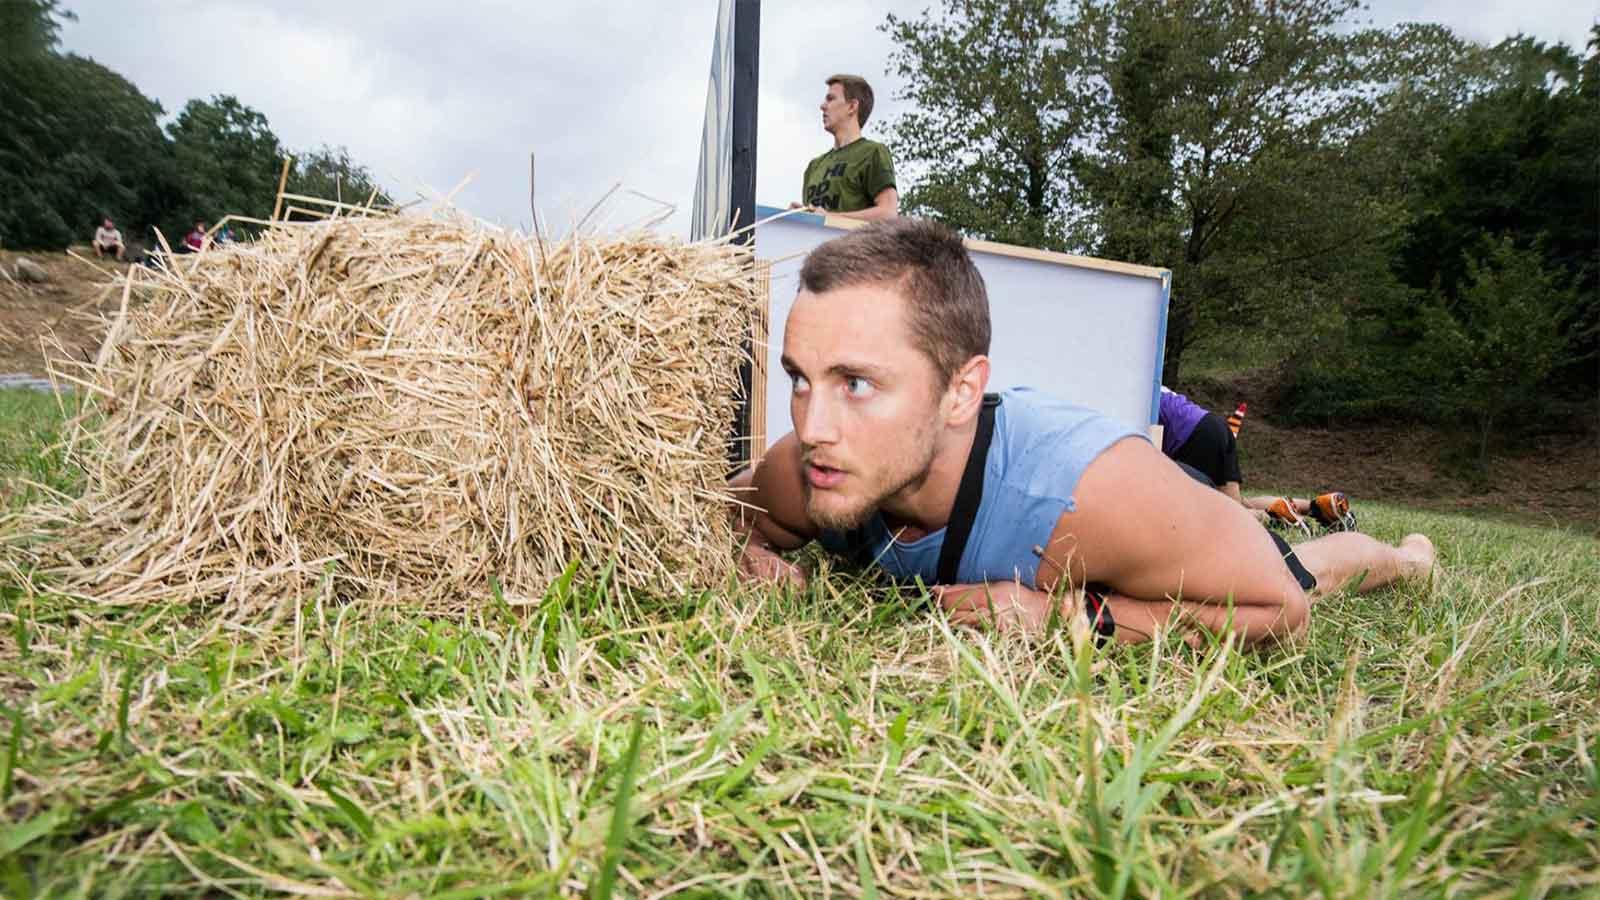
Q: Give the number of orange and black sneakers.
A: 2